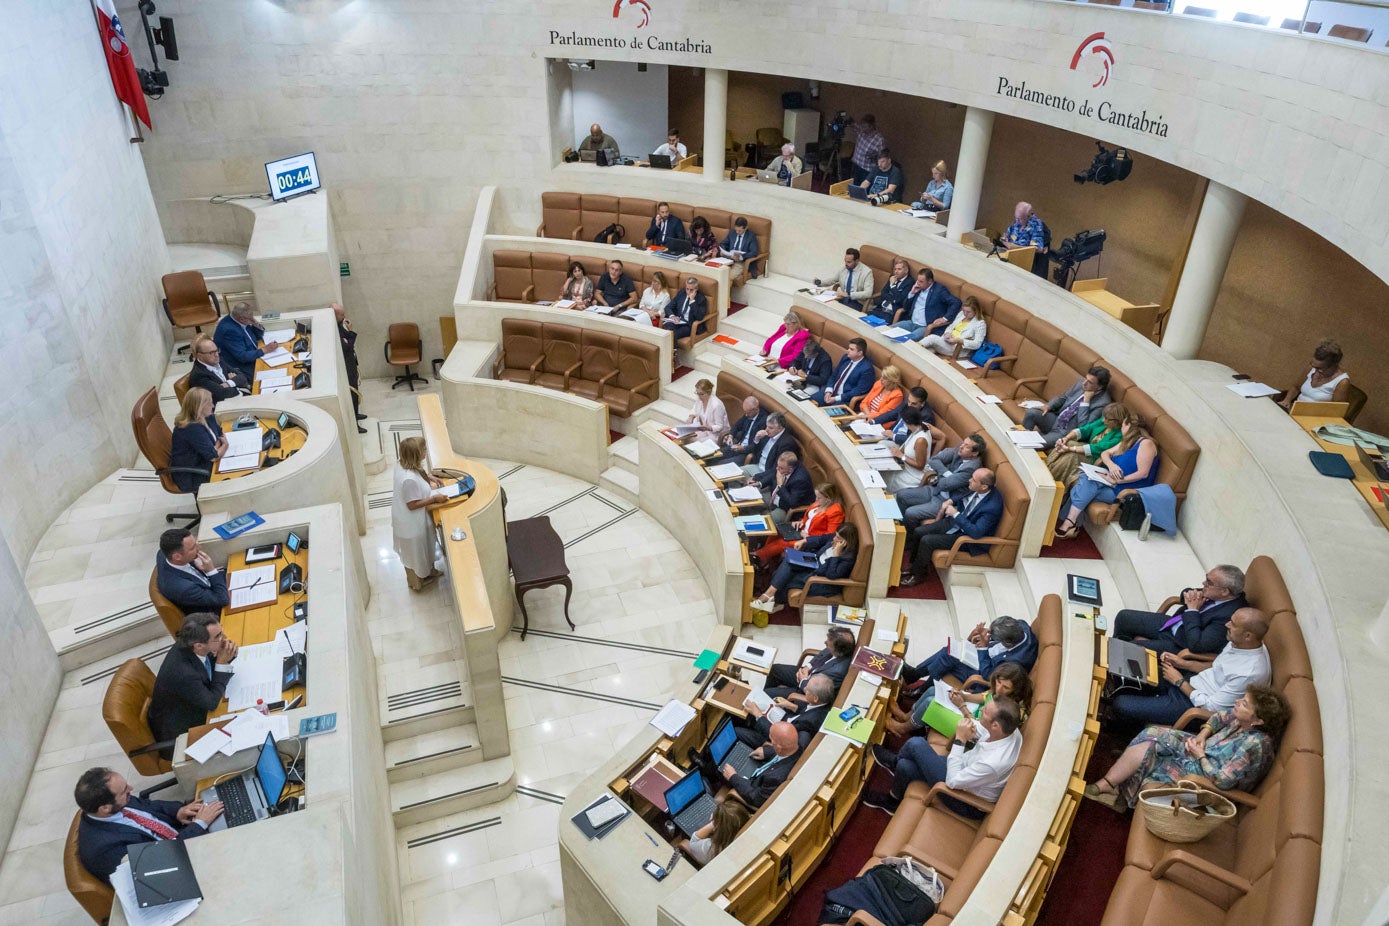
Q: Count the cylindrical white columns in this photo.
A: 3